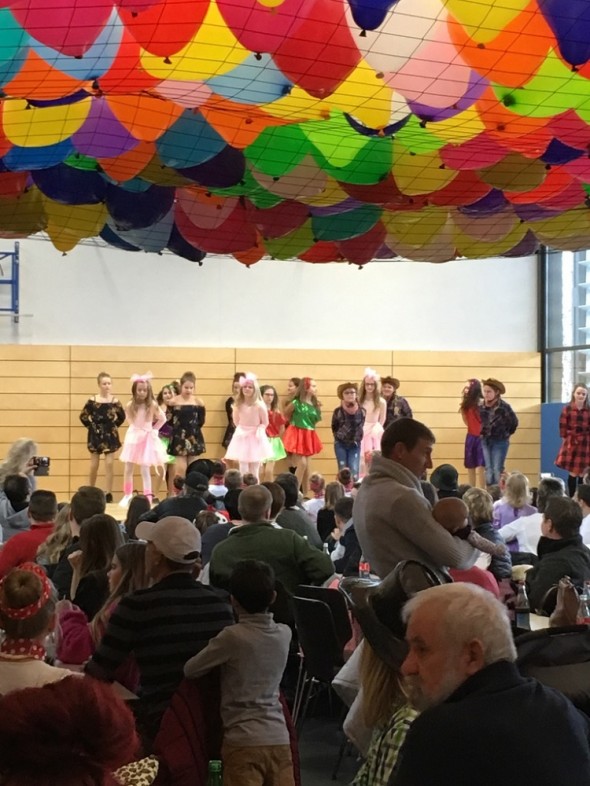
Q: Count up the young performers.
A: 15